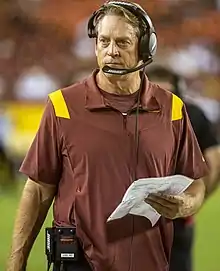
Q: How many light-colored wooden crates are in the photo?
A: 0